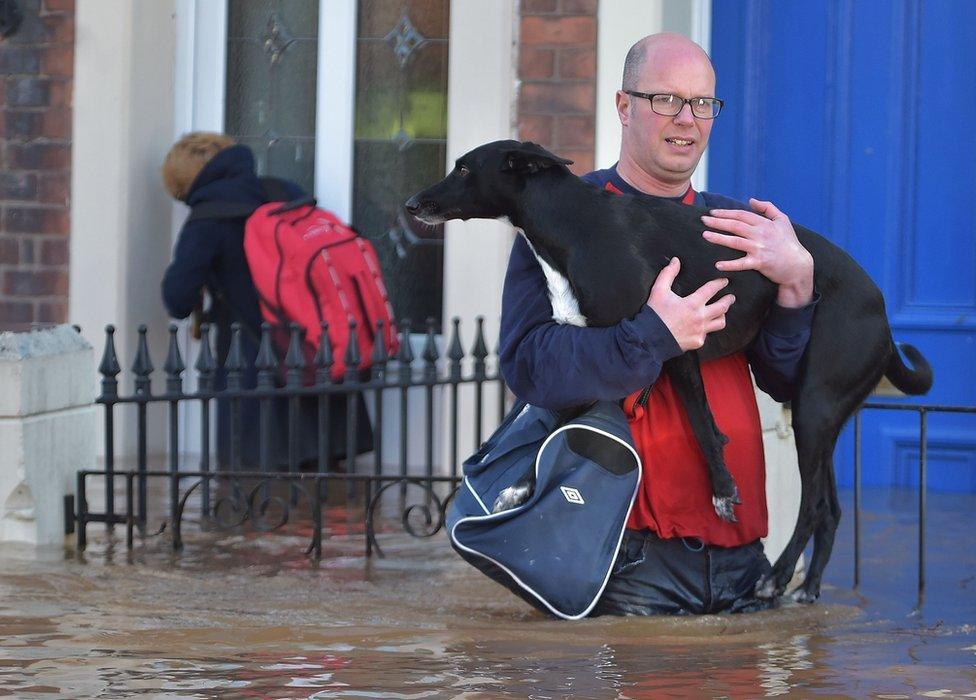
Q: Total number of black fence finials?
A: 14